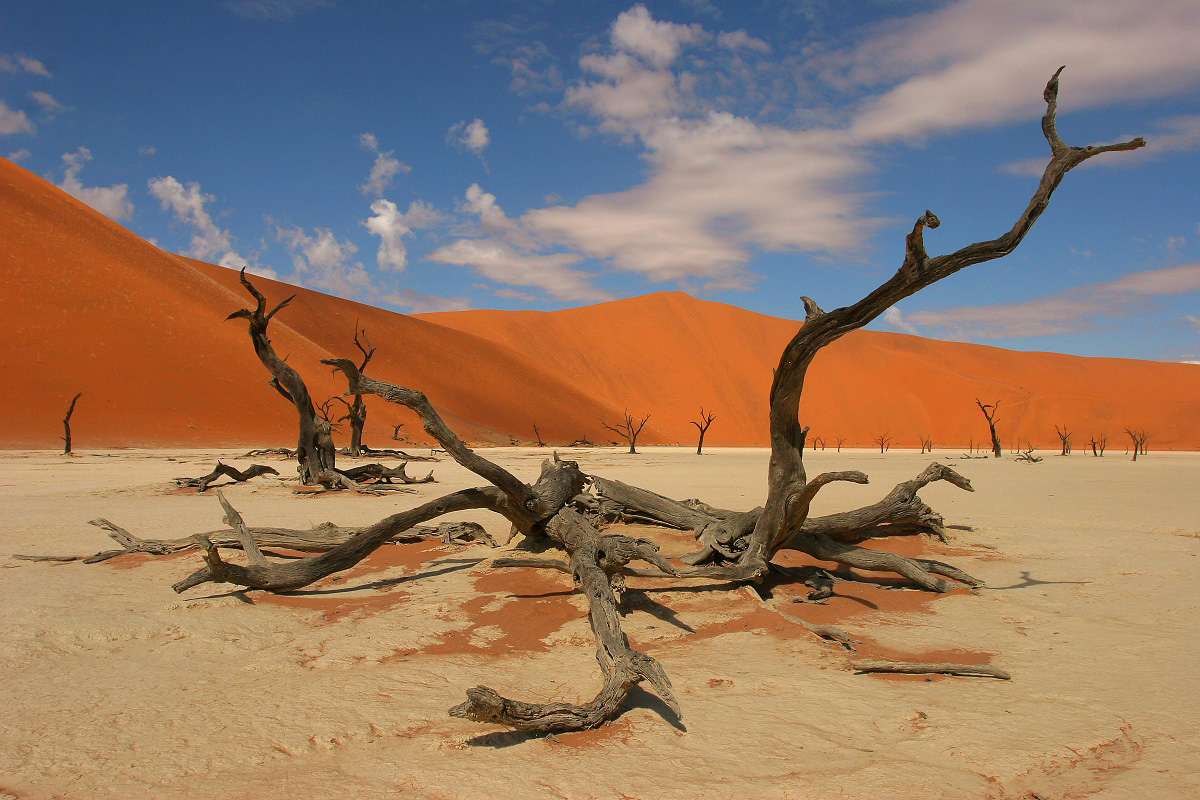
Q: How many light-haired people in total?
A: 0